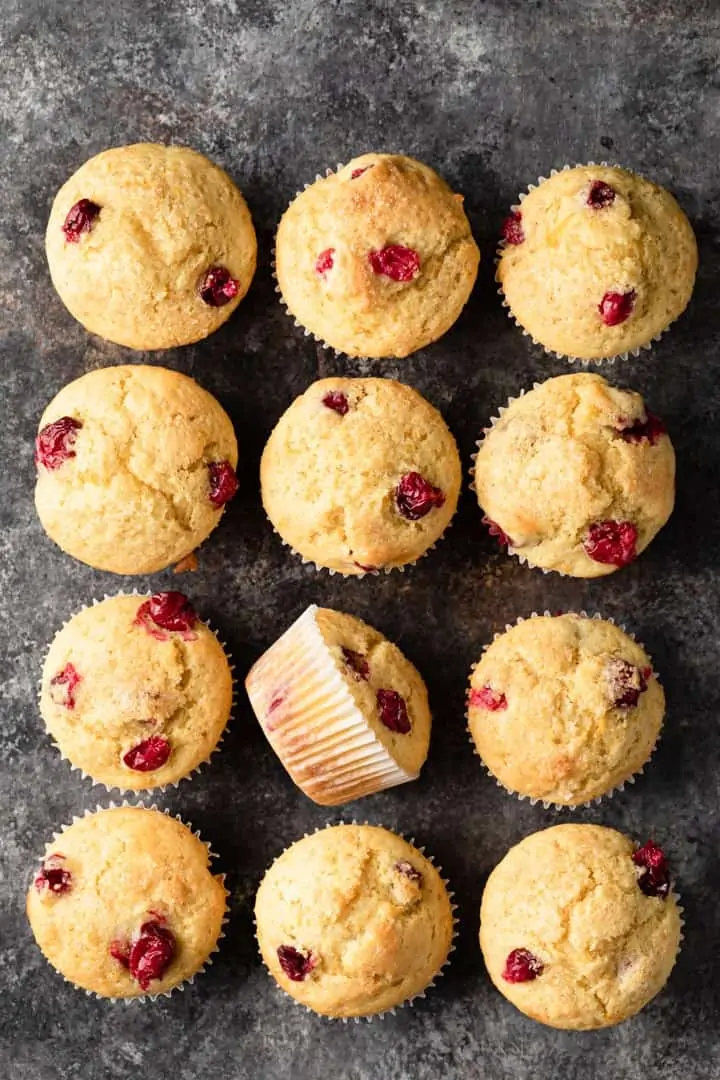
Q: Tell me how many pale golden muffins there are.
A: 12